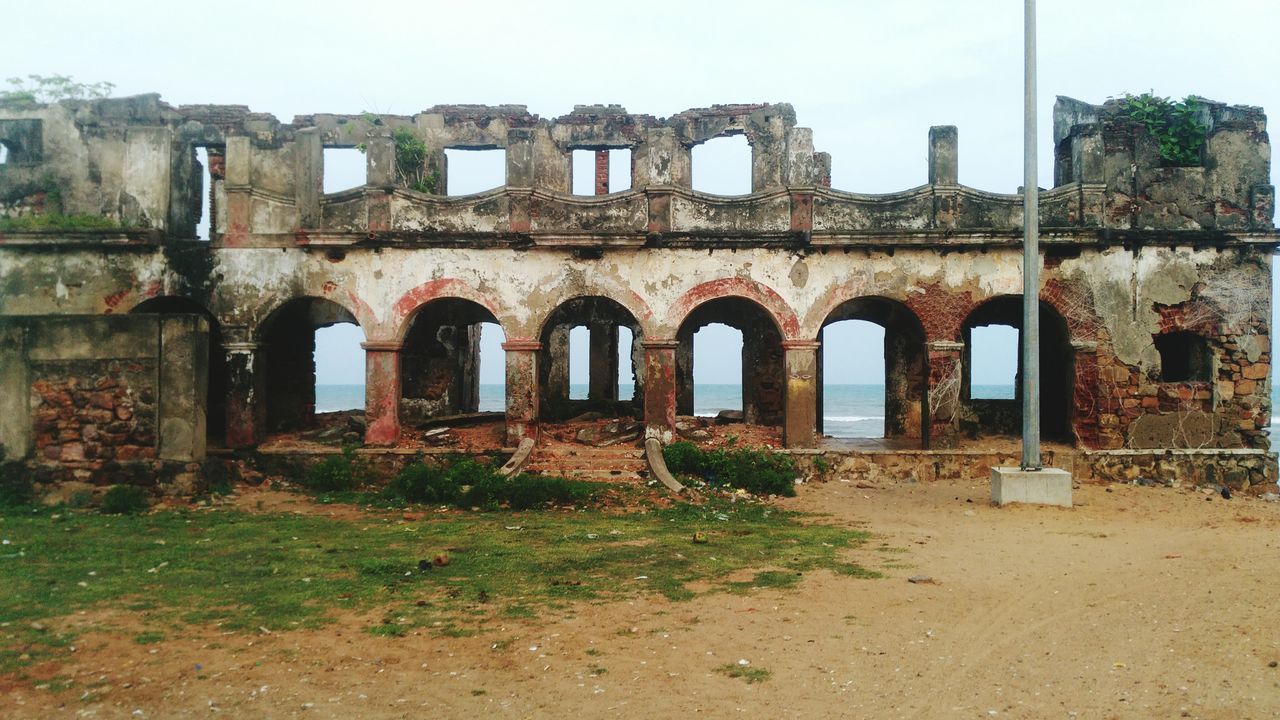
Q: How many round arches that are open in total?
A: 6